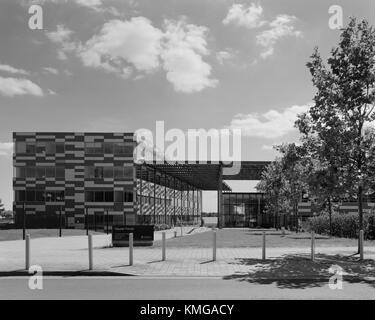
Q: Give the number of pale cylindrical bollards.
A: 8